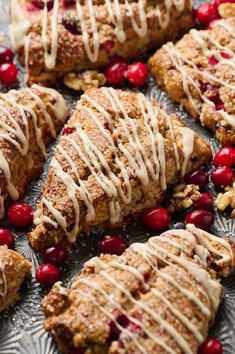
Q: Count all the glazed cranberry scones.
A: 6